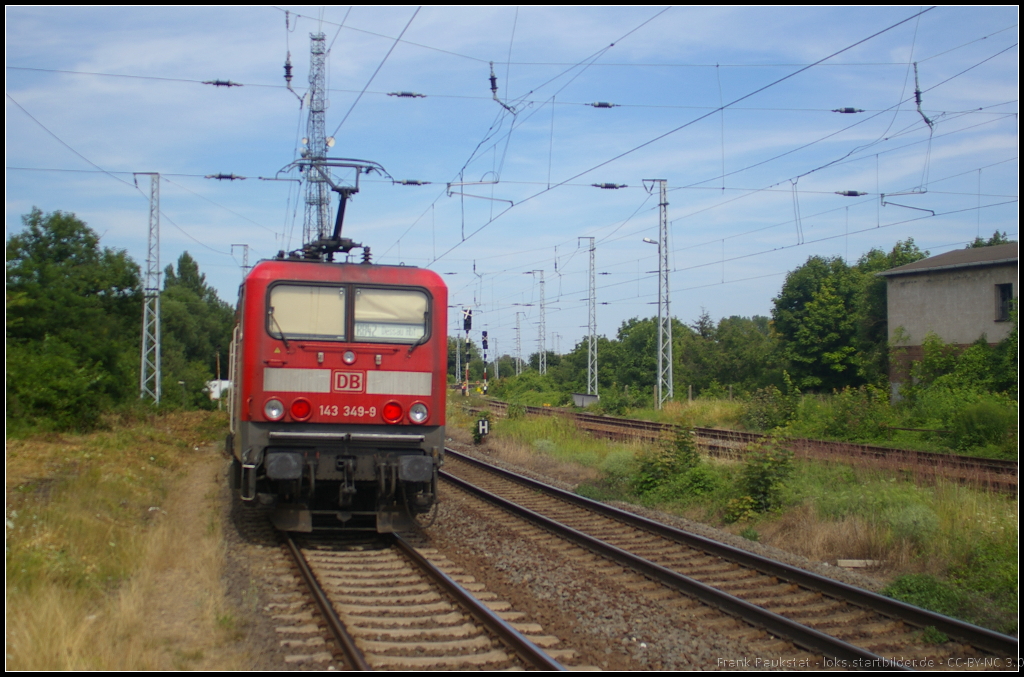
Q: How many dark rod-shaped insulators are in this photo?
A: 11